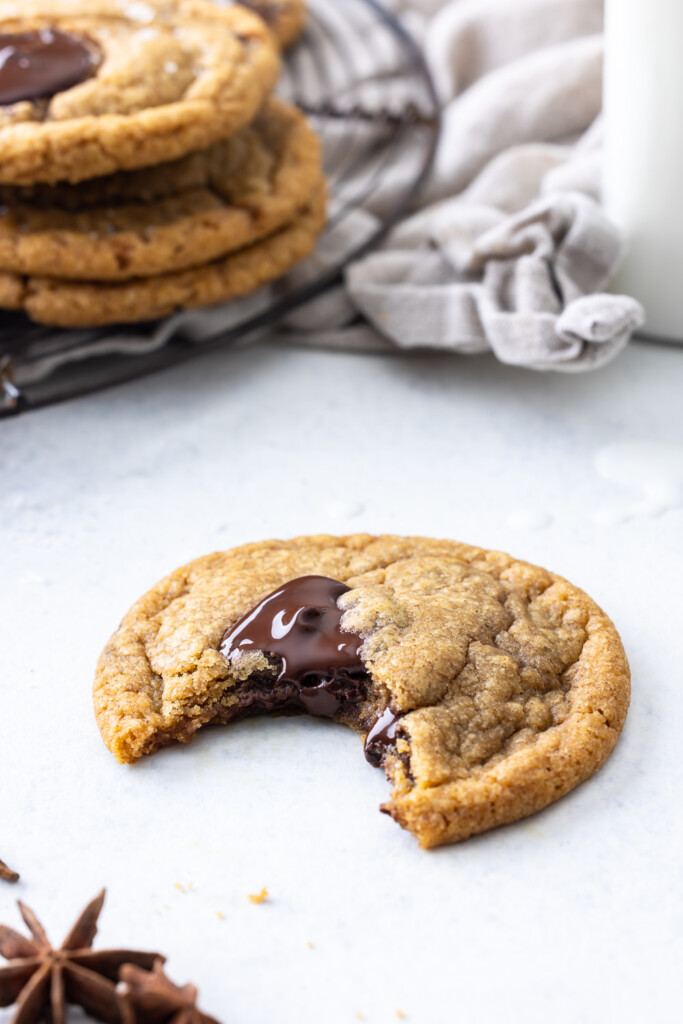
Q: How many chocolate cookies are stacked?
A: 3